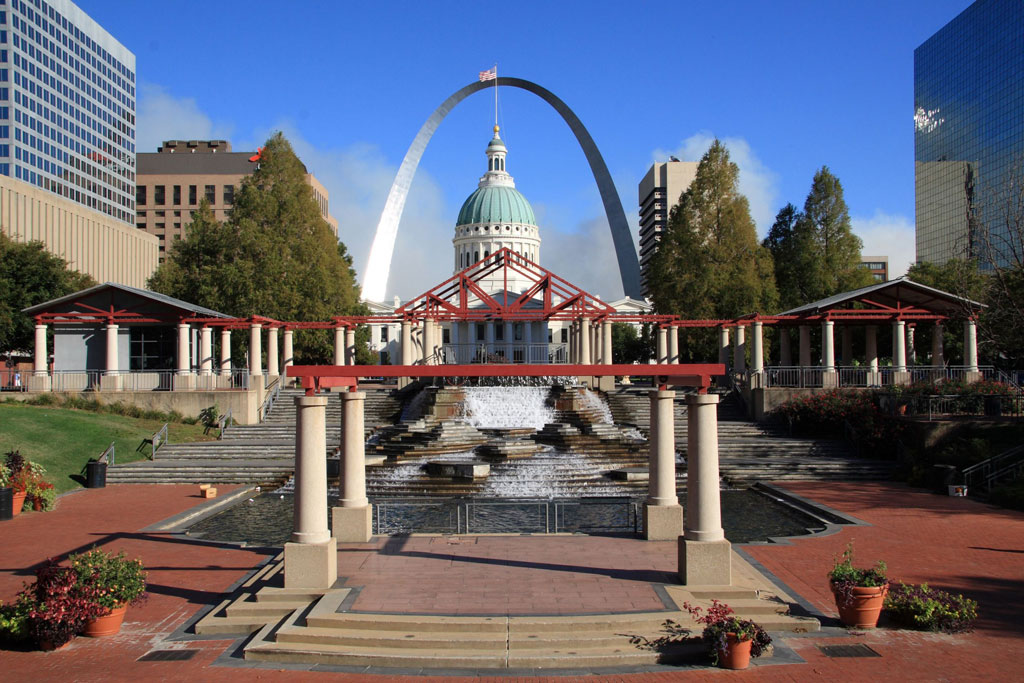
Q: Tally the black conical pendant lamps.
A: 0